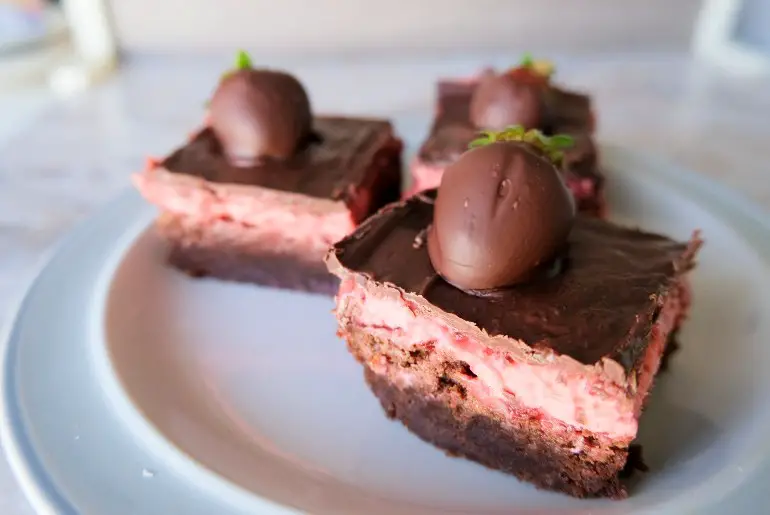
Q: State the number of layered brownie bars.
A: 3